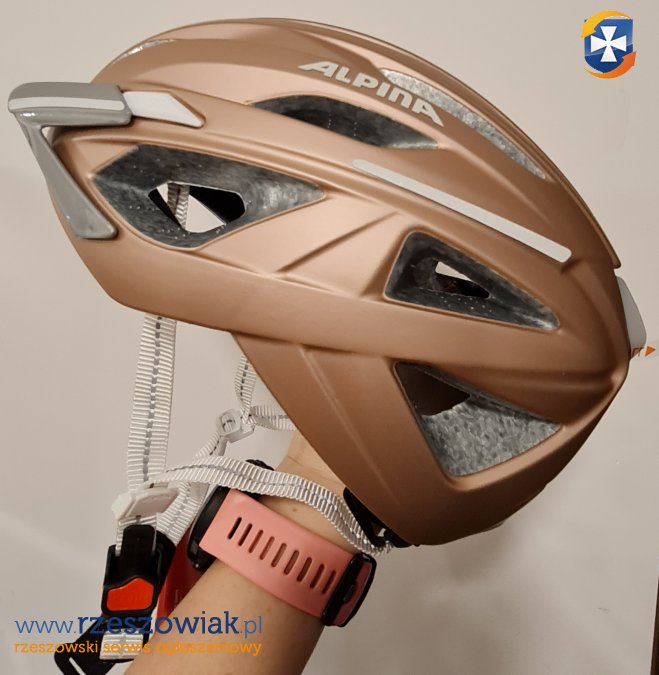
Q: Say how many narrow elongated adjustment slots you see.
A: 9